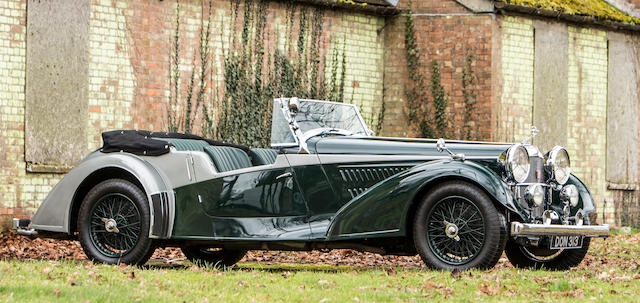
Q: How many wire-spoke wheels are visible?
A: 2